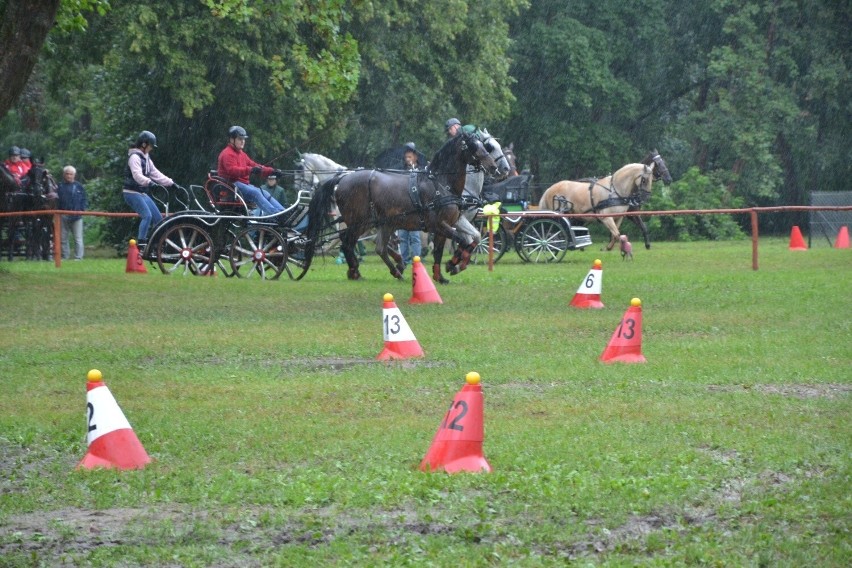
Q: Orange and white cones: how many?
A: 3